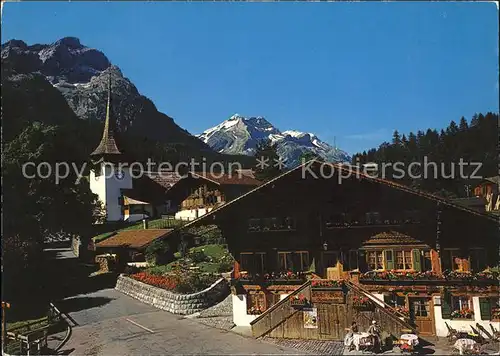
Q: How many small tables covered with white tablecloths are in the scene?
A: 3